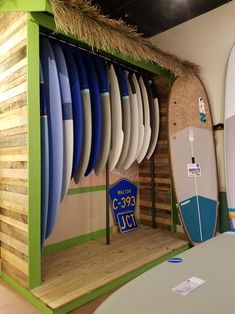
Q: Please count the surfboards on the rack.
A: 13